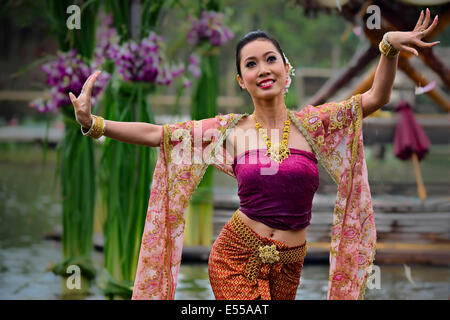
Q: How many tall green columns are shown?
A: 3